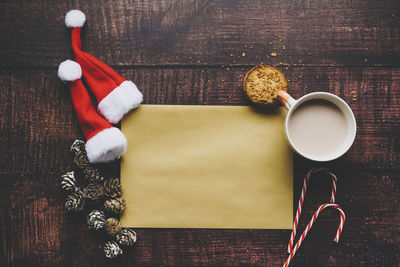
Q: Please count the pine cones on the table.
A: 12